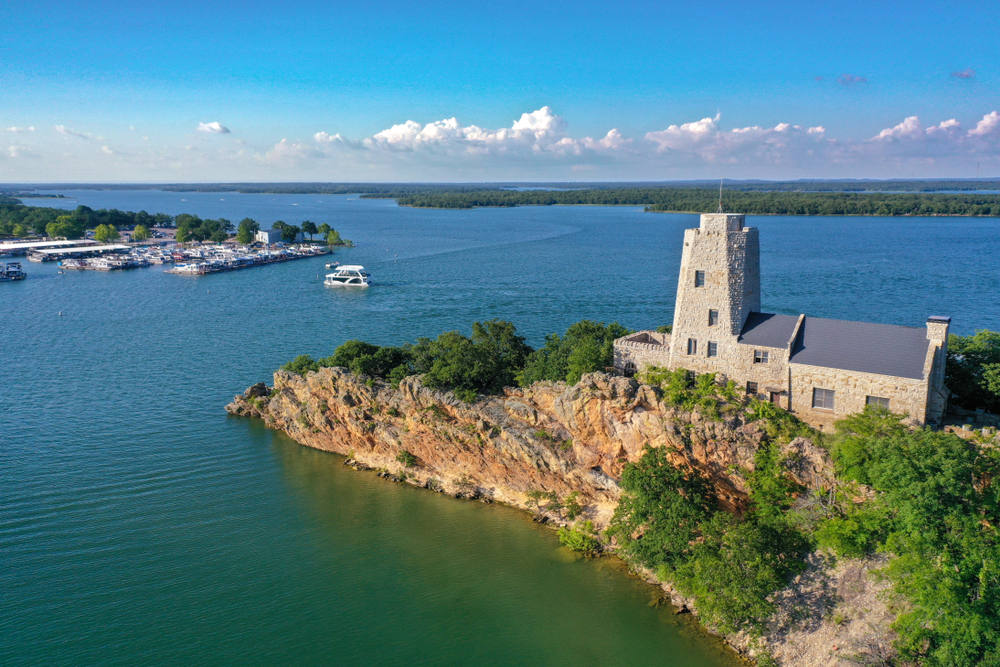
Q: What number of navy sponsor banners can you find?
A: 0